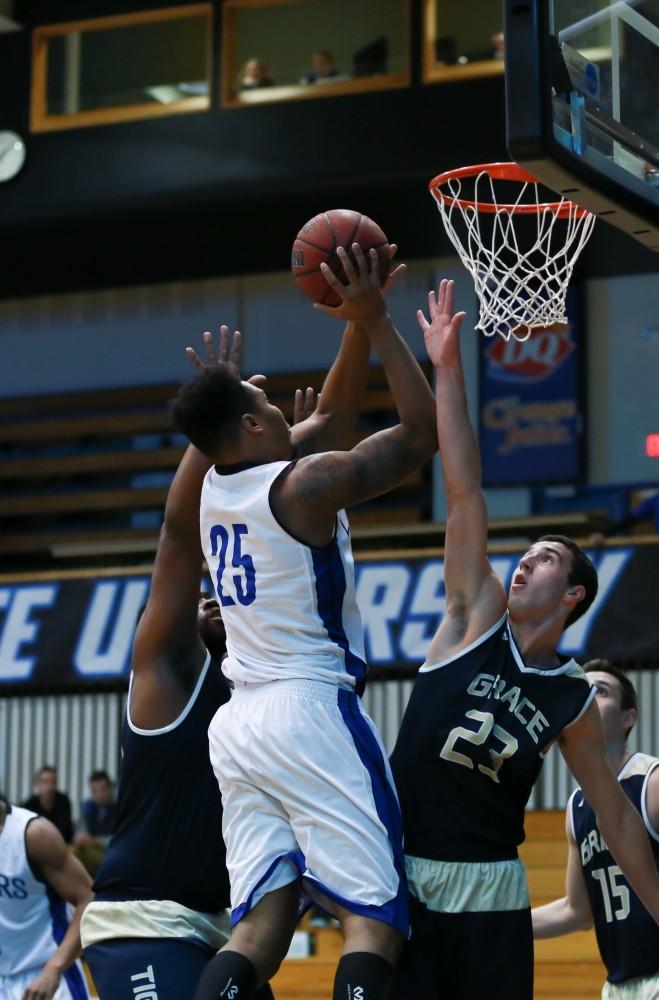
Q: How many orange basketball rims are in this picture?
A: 1